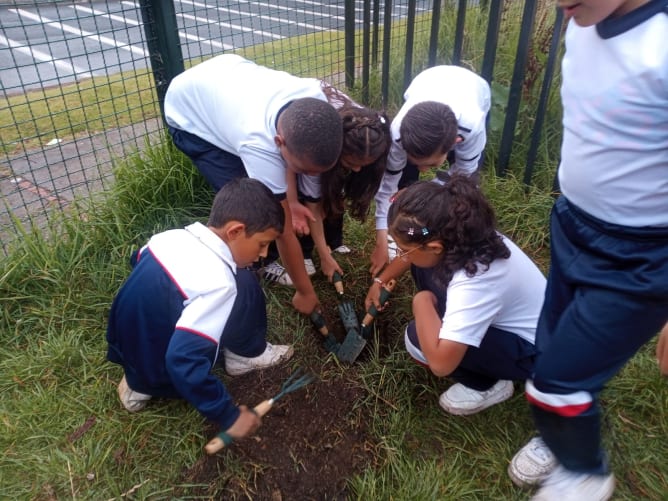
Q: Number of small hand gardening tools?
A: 4